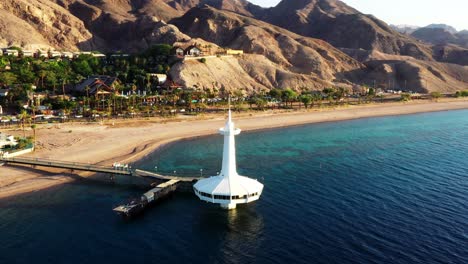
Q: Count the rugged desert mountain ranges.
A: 1